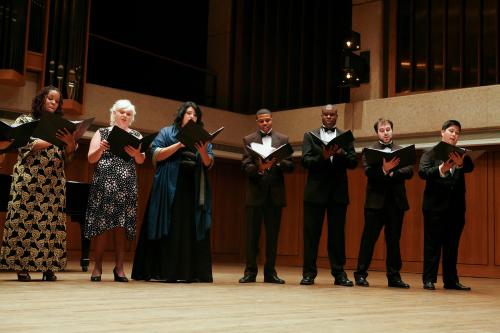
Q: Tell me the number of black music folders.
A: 8